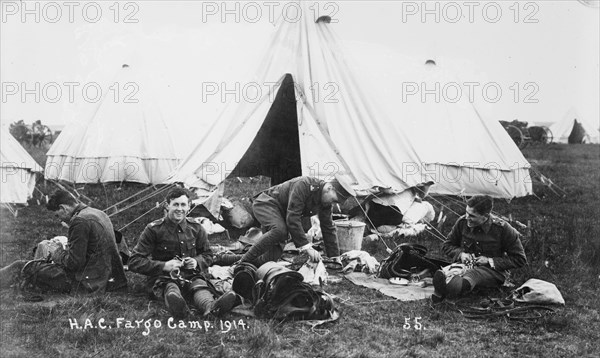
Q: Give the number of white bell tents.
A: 5